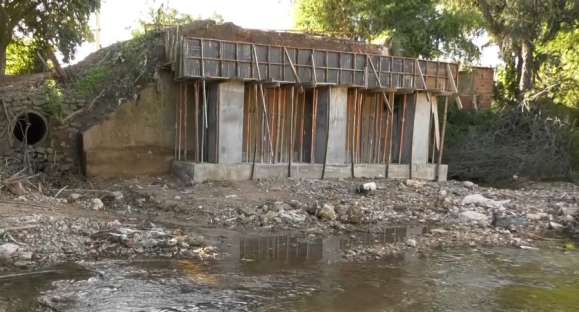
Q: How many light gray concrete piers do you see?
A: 3